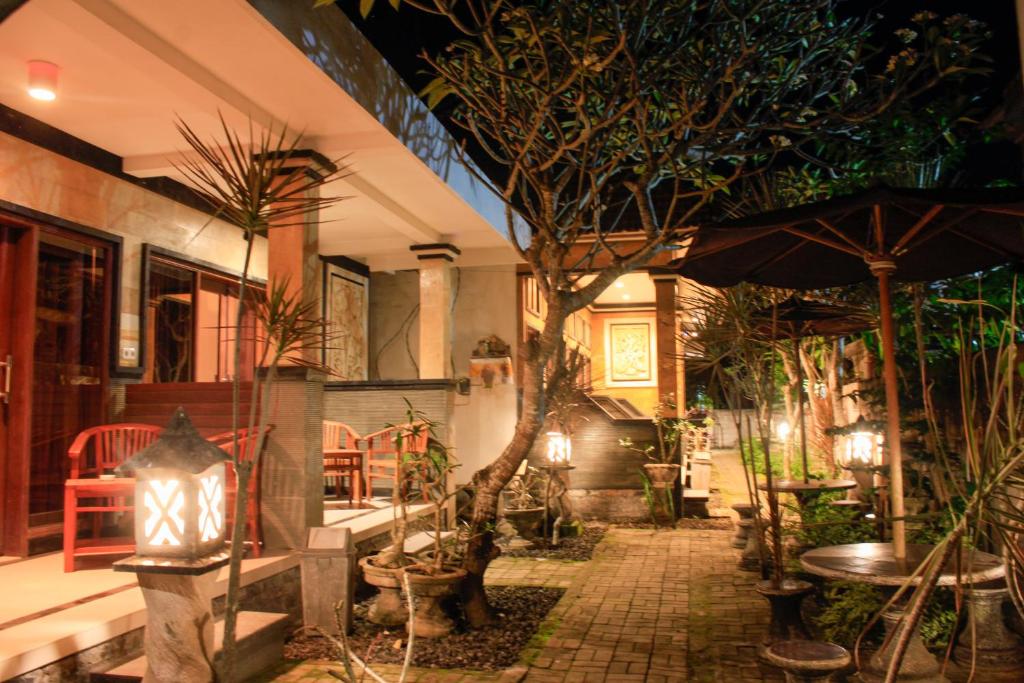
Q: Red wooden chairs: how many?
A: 4